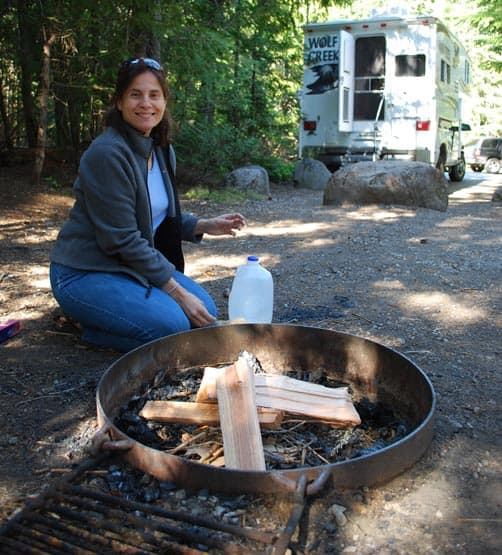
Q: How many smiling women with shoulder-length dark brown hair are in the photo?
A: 1